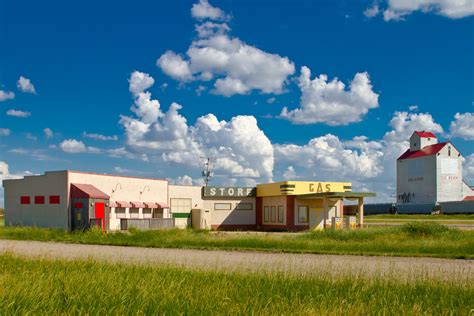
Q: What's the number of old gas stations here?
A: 1